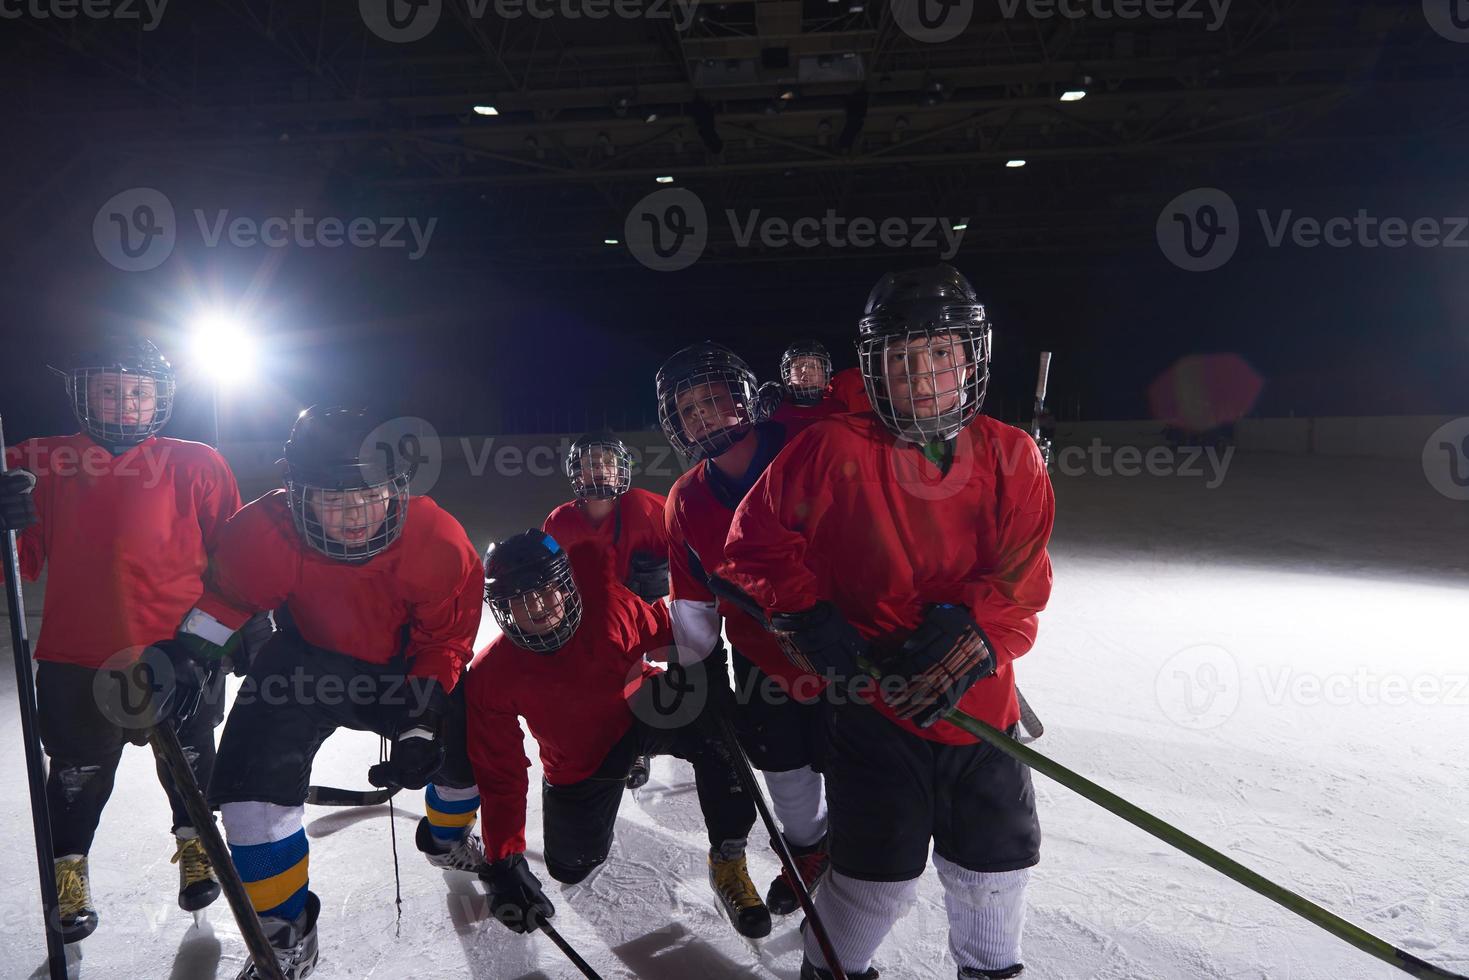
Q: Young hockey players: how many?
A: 7